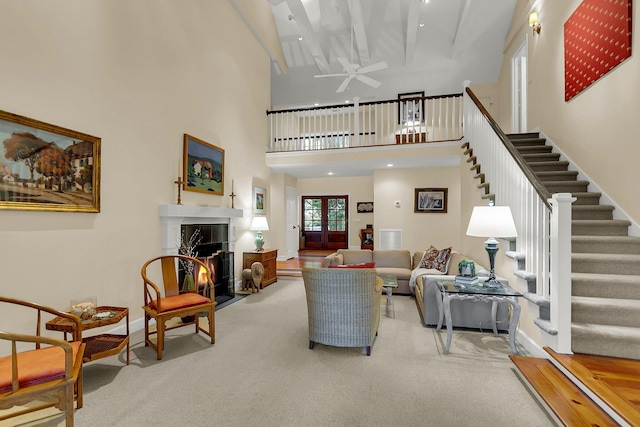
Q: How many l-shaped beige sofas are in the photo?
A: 1